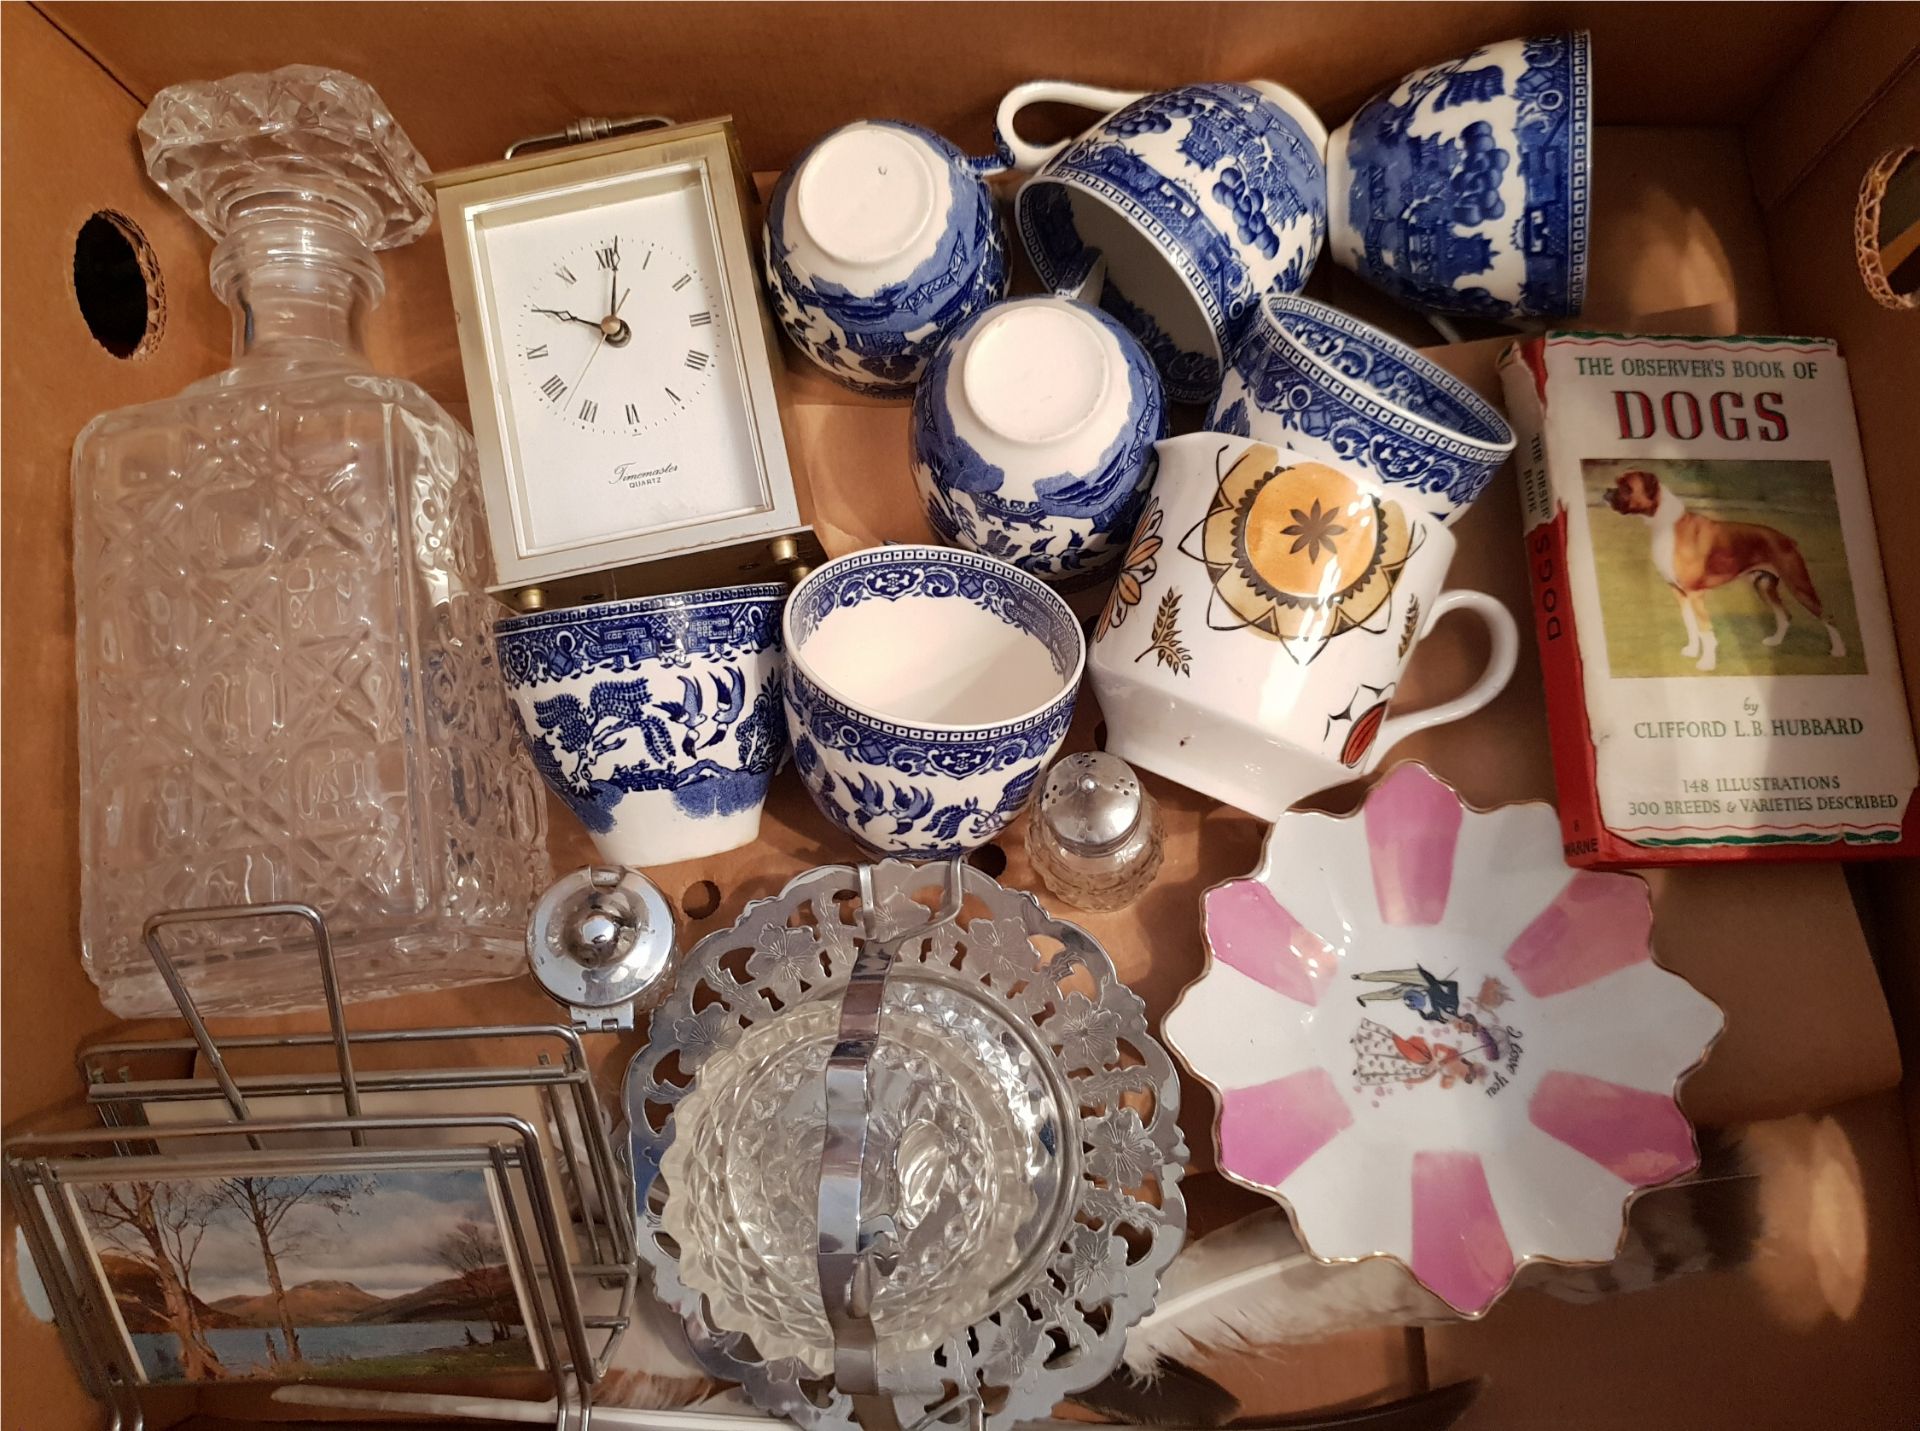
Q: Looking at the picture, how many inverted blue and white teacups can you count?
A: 2